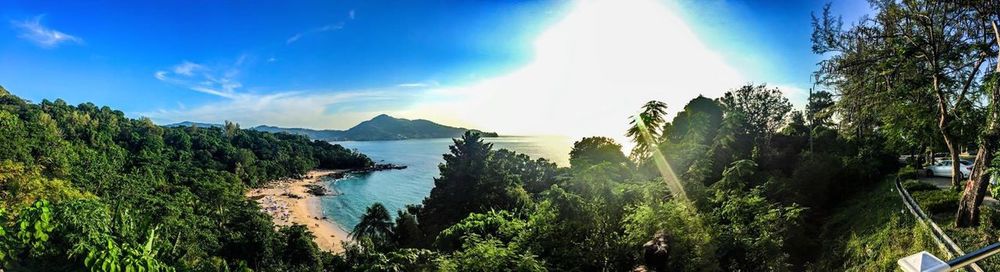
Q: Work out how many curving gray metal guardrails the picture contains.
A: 1